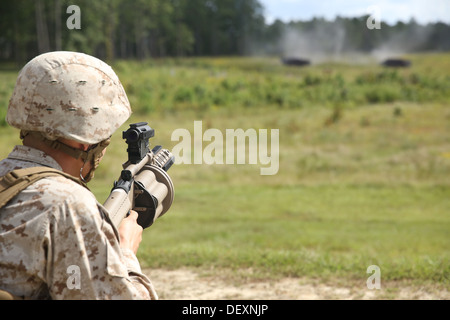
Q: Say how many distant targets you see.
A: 2